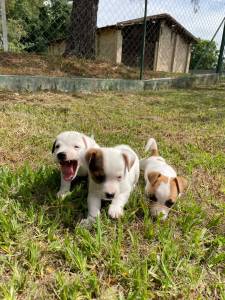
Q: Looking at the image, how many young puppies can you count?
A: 3